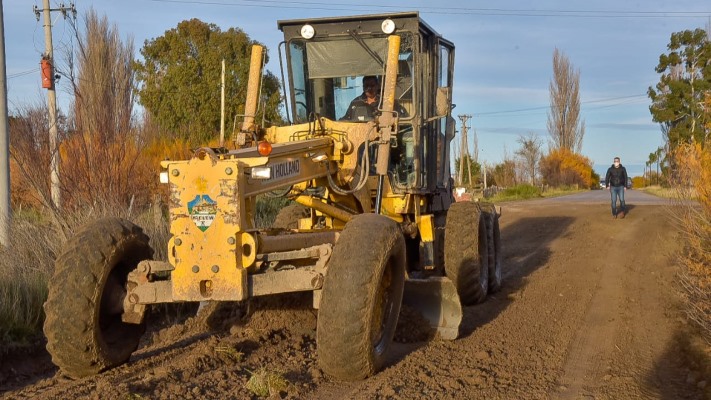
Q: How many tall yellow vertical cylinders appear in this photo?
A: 2